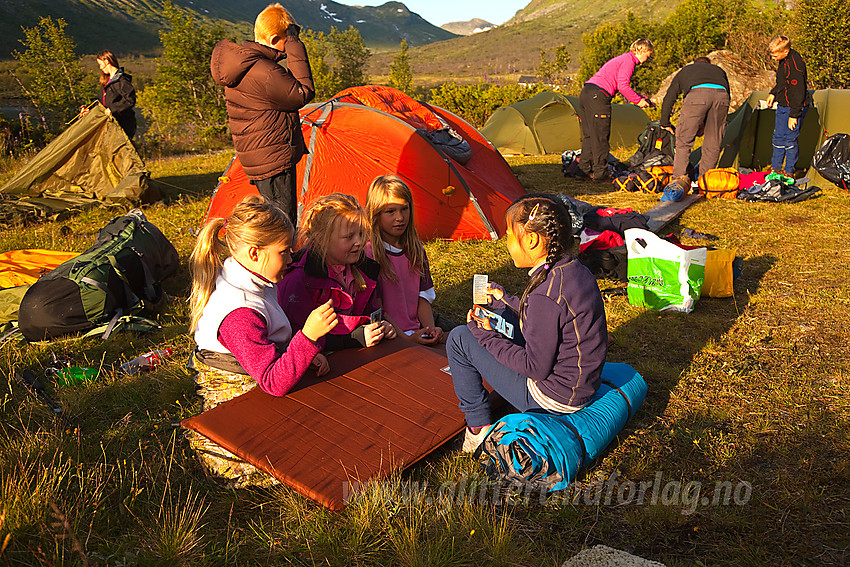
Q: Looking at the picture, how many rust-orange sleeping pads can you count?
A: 1